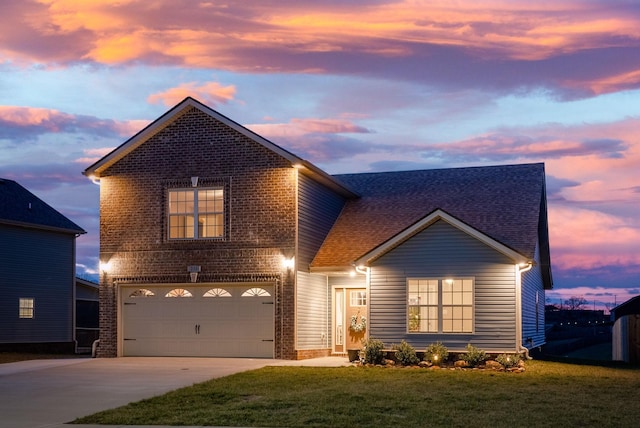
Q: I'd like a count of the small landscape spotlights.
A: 2